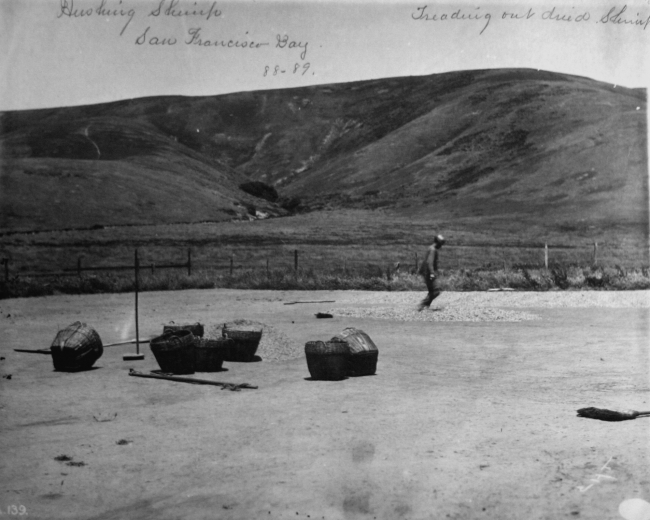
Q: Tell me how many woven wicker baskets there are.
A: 7